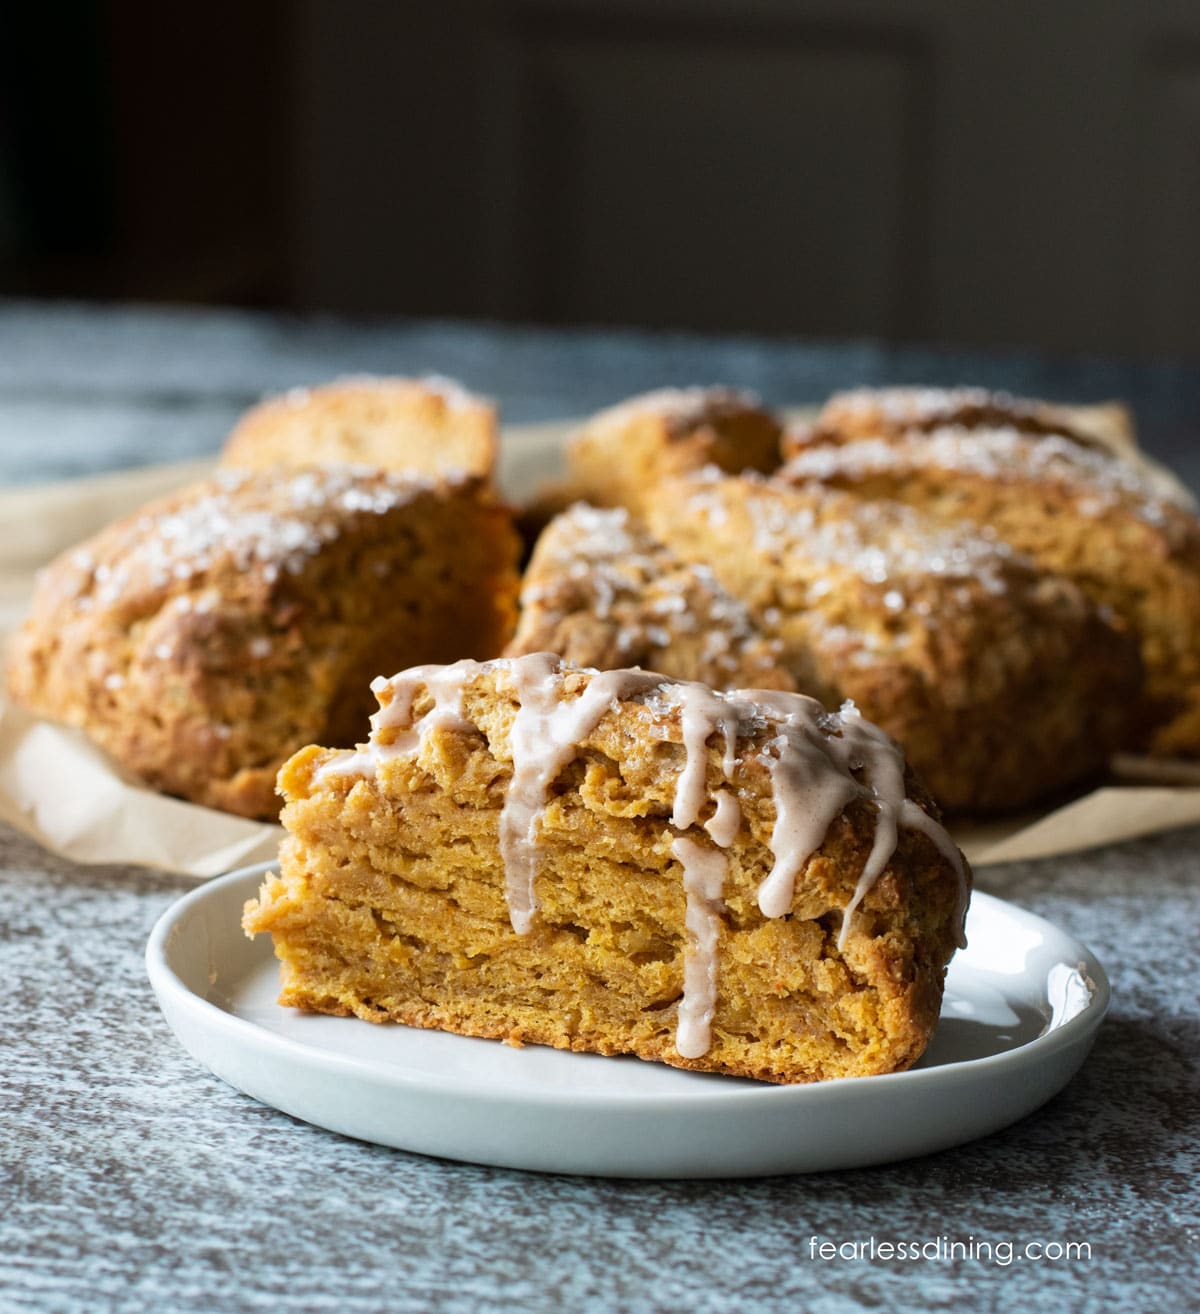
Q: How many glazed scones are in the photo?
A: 1